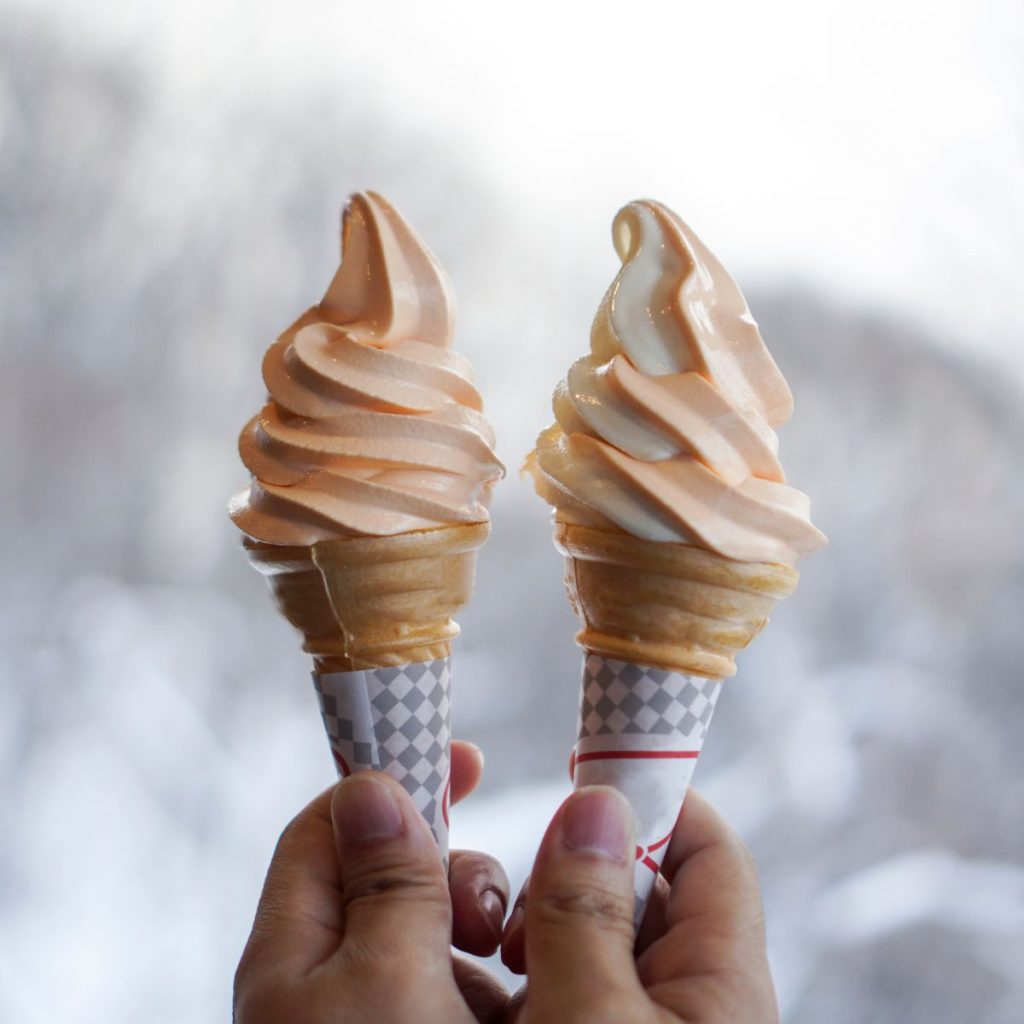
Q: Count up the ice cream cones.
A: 2